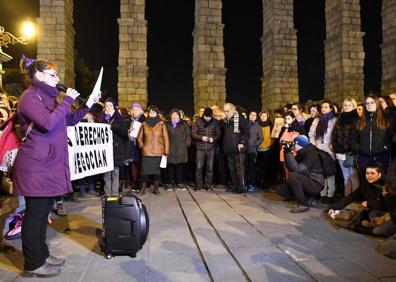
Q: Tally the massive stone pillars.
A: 6